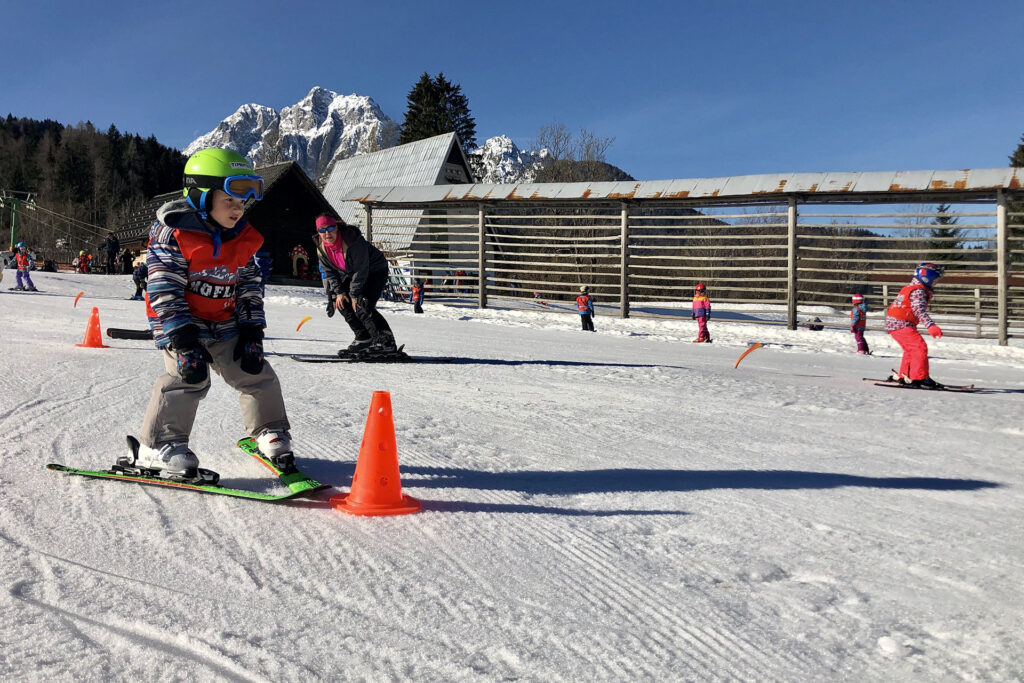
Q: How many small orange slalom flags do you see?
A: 3